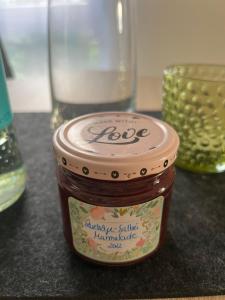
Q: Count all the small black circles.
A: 5